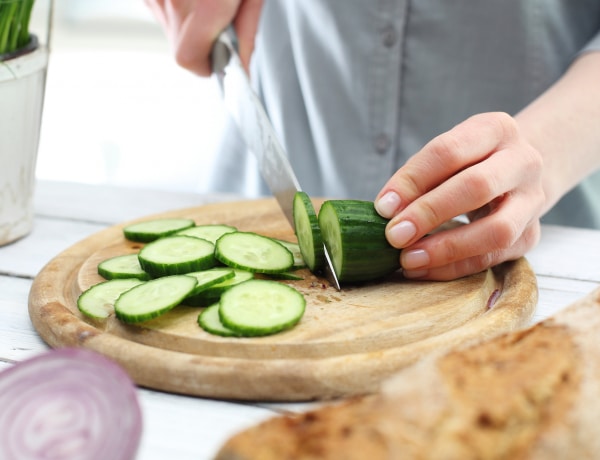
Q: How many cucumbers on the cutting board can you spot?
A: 1